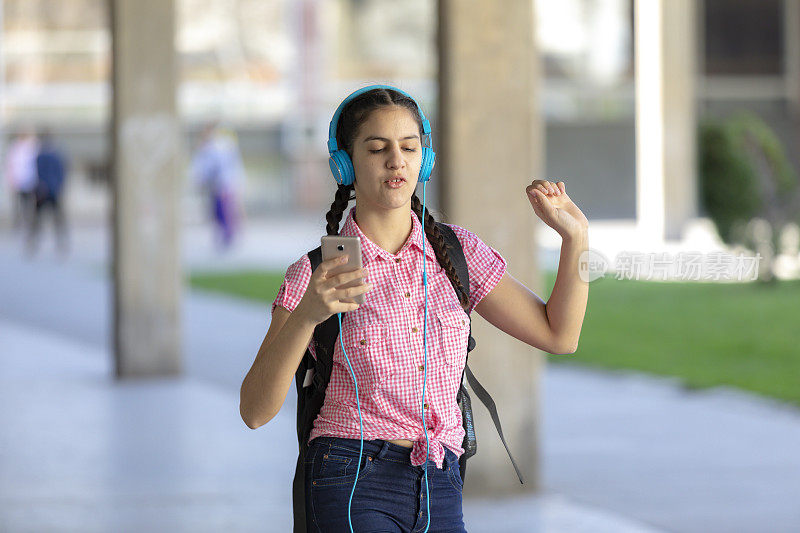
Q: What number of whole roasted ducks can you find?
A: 0